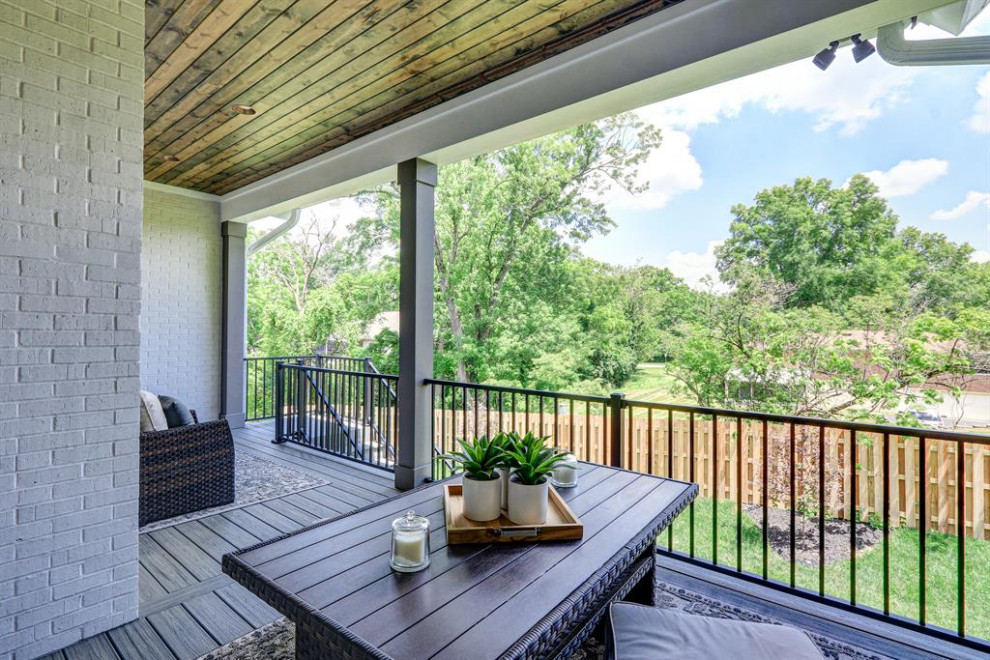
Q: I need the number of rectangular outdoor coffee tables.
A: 1